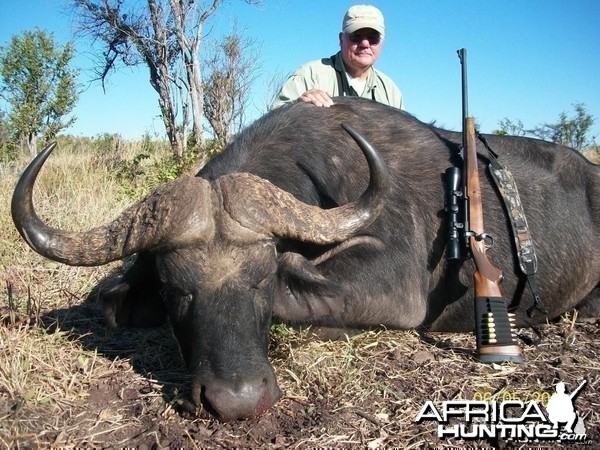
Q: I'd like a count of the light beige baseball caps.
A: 1